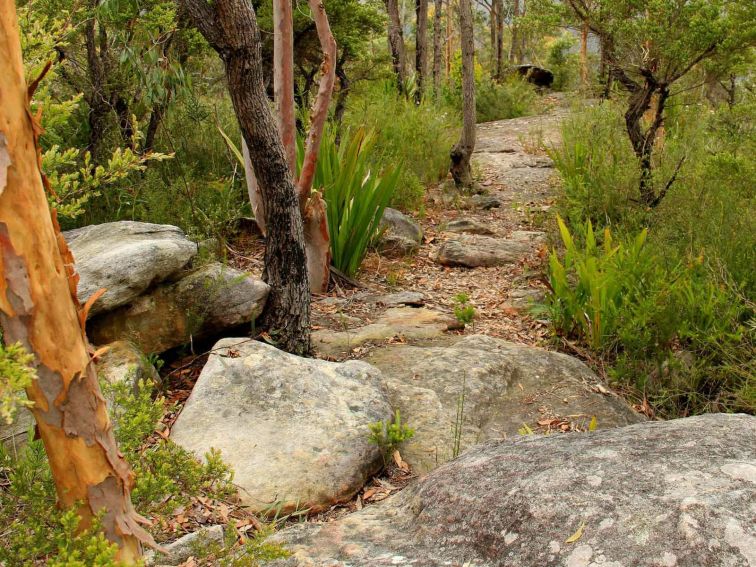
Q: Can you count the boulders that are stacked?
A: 2